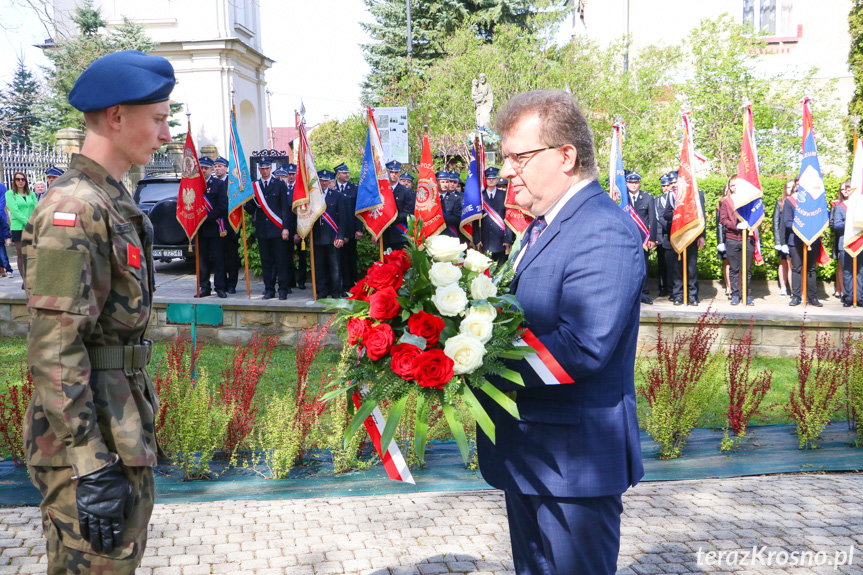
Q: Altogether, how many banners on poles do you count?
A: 12